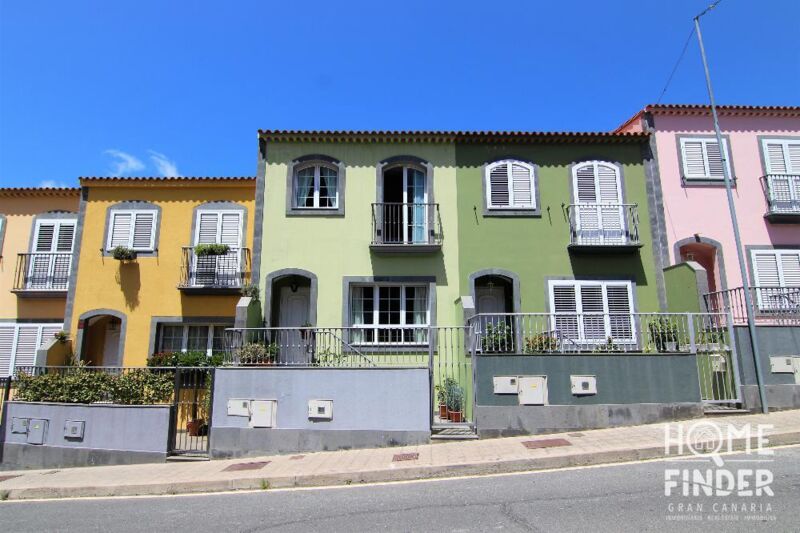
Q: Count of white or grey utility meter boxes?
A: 11